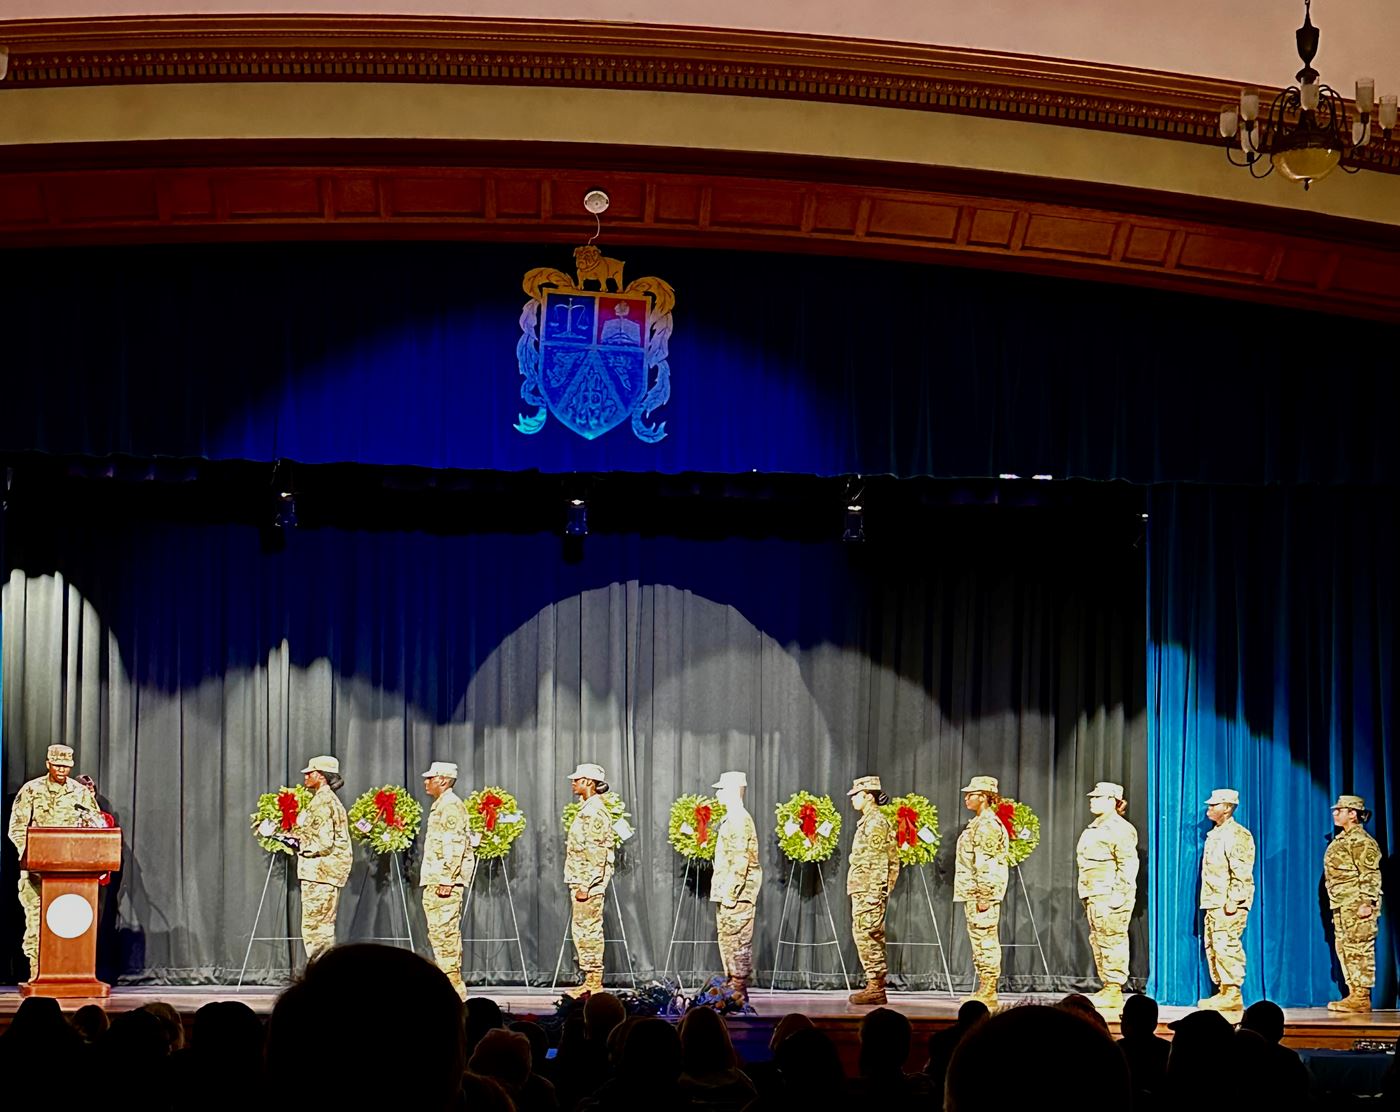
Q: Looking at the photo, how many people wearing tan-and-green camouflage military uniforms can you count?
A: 10